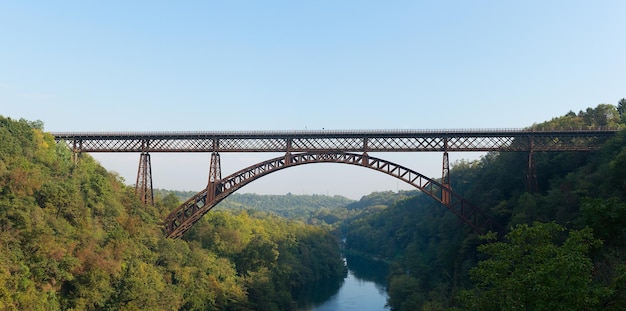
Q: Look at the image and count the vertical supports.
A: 7